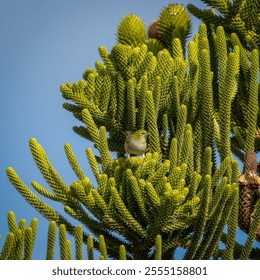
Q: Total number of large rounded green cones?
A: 2